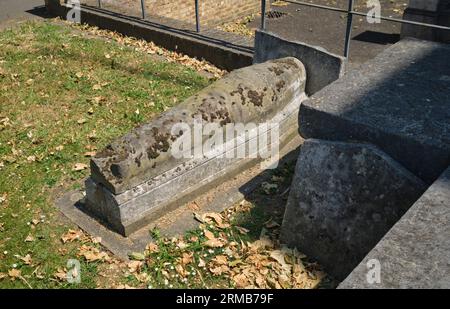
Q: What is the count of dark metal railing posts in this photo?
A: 5